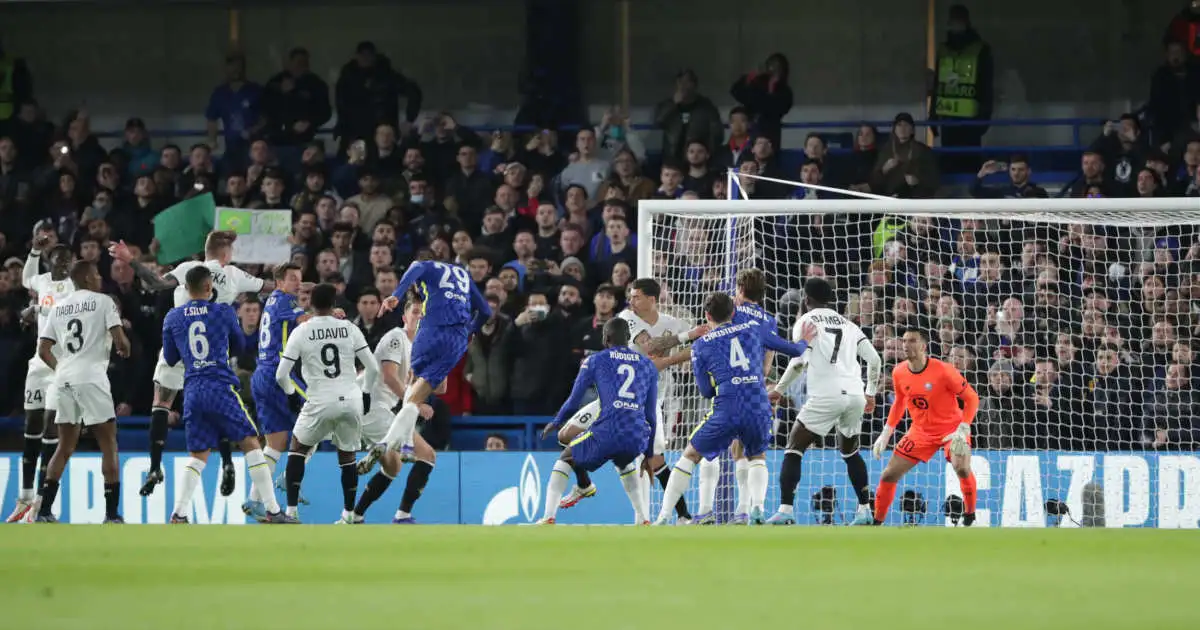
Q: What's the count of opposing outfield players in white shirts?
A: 7